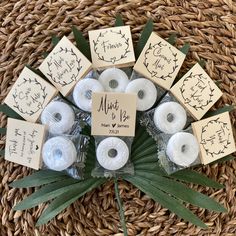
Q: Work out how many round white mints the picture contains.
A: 8